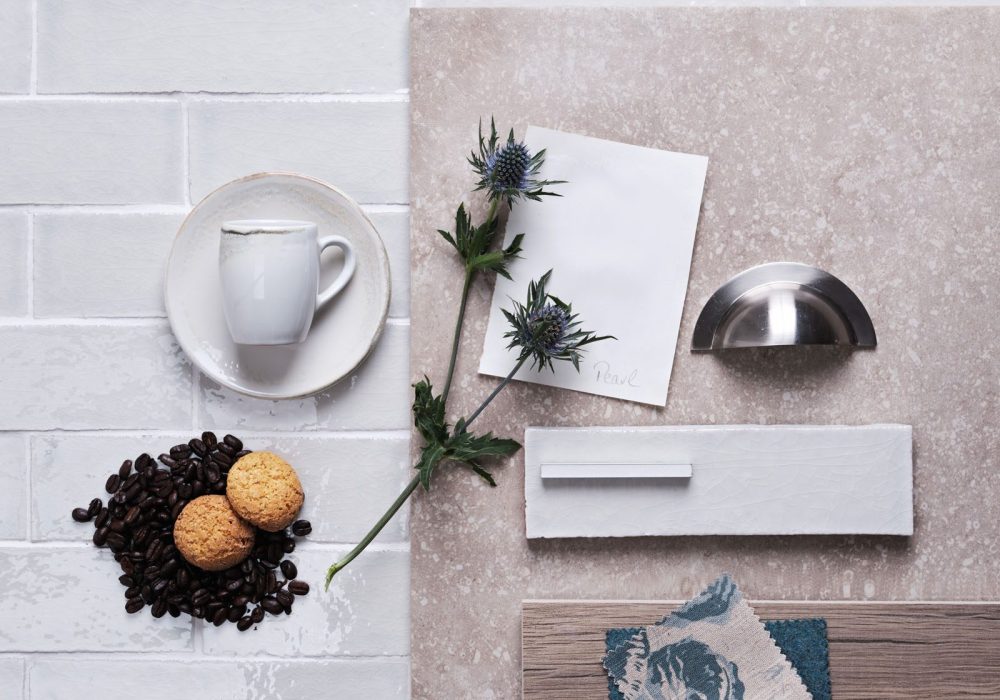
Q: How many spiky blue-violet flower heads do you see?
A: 2